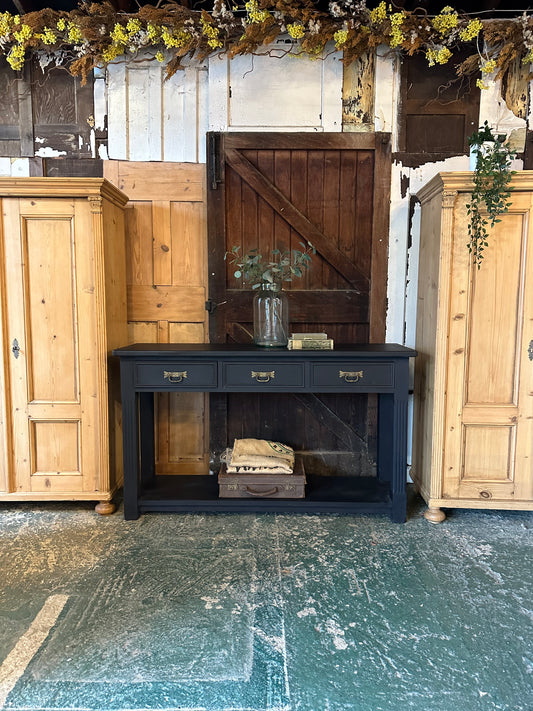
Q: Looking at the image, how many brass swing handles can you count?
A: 3